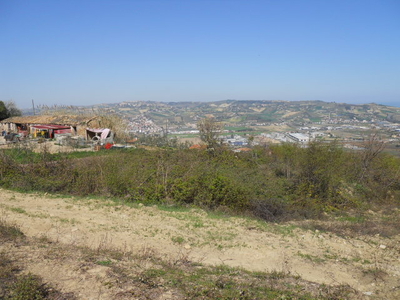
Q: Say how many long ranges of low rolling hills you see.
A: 1